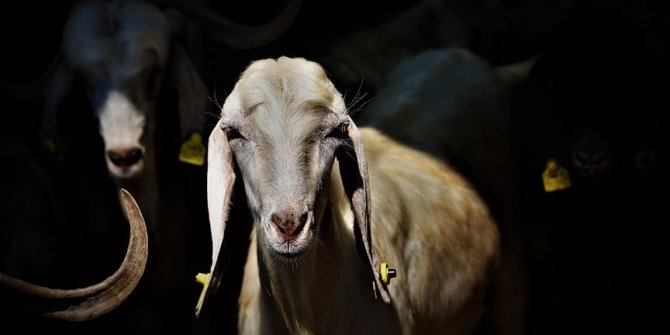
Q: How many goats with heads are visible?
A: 2